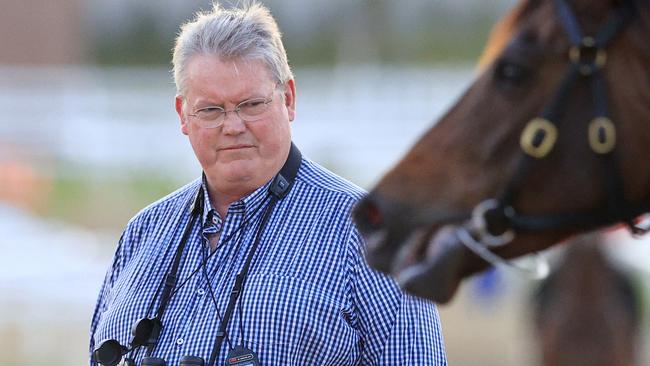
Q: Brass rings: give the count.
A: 3